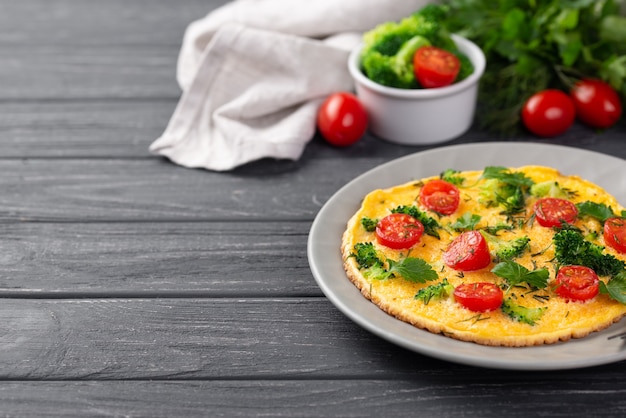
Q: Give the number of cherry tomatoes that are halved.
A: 8